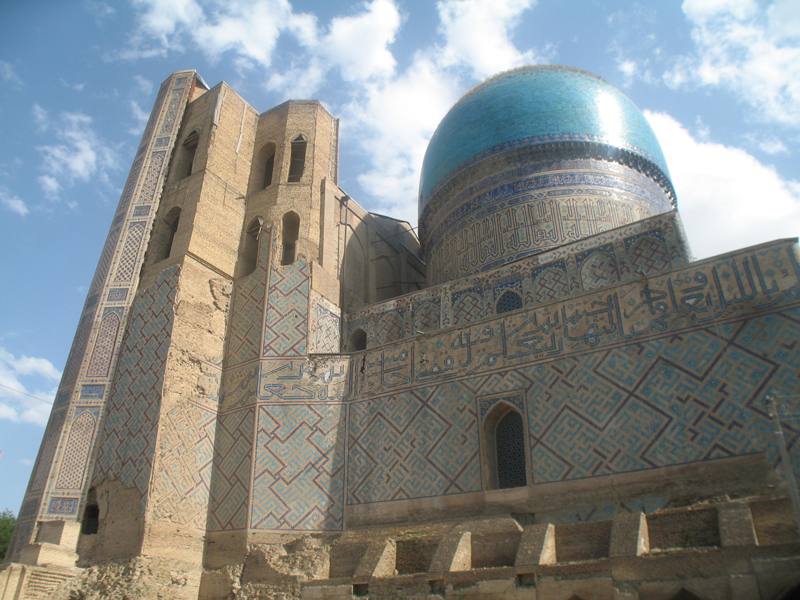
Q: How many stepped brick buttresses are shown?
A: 5